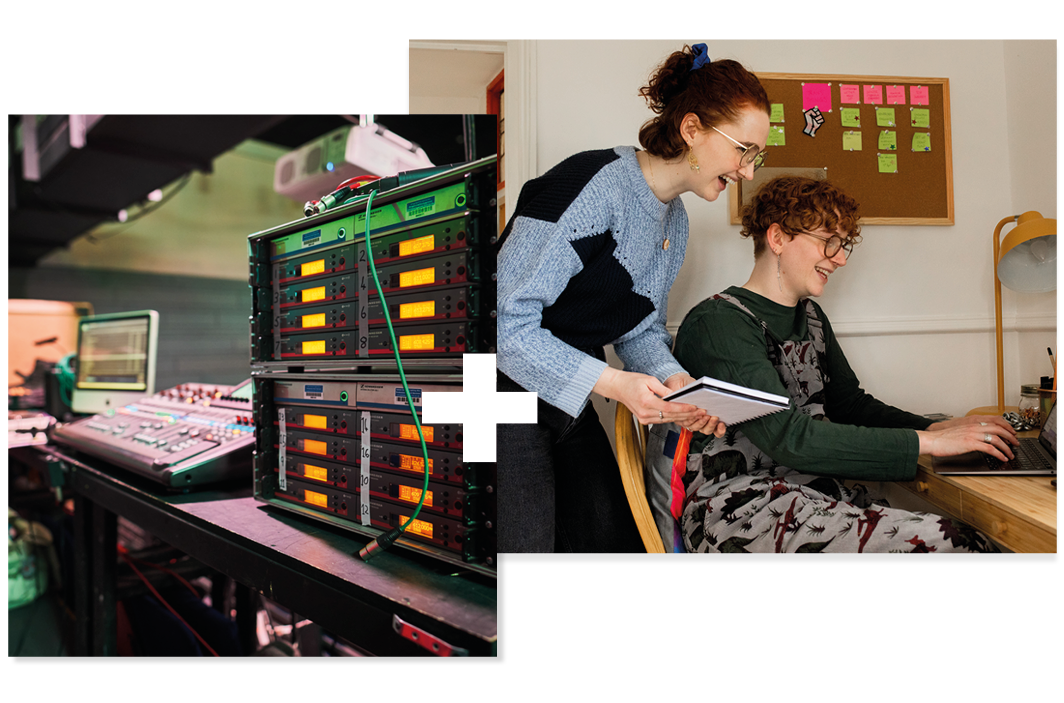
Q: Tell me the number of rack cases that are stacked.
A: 2